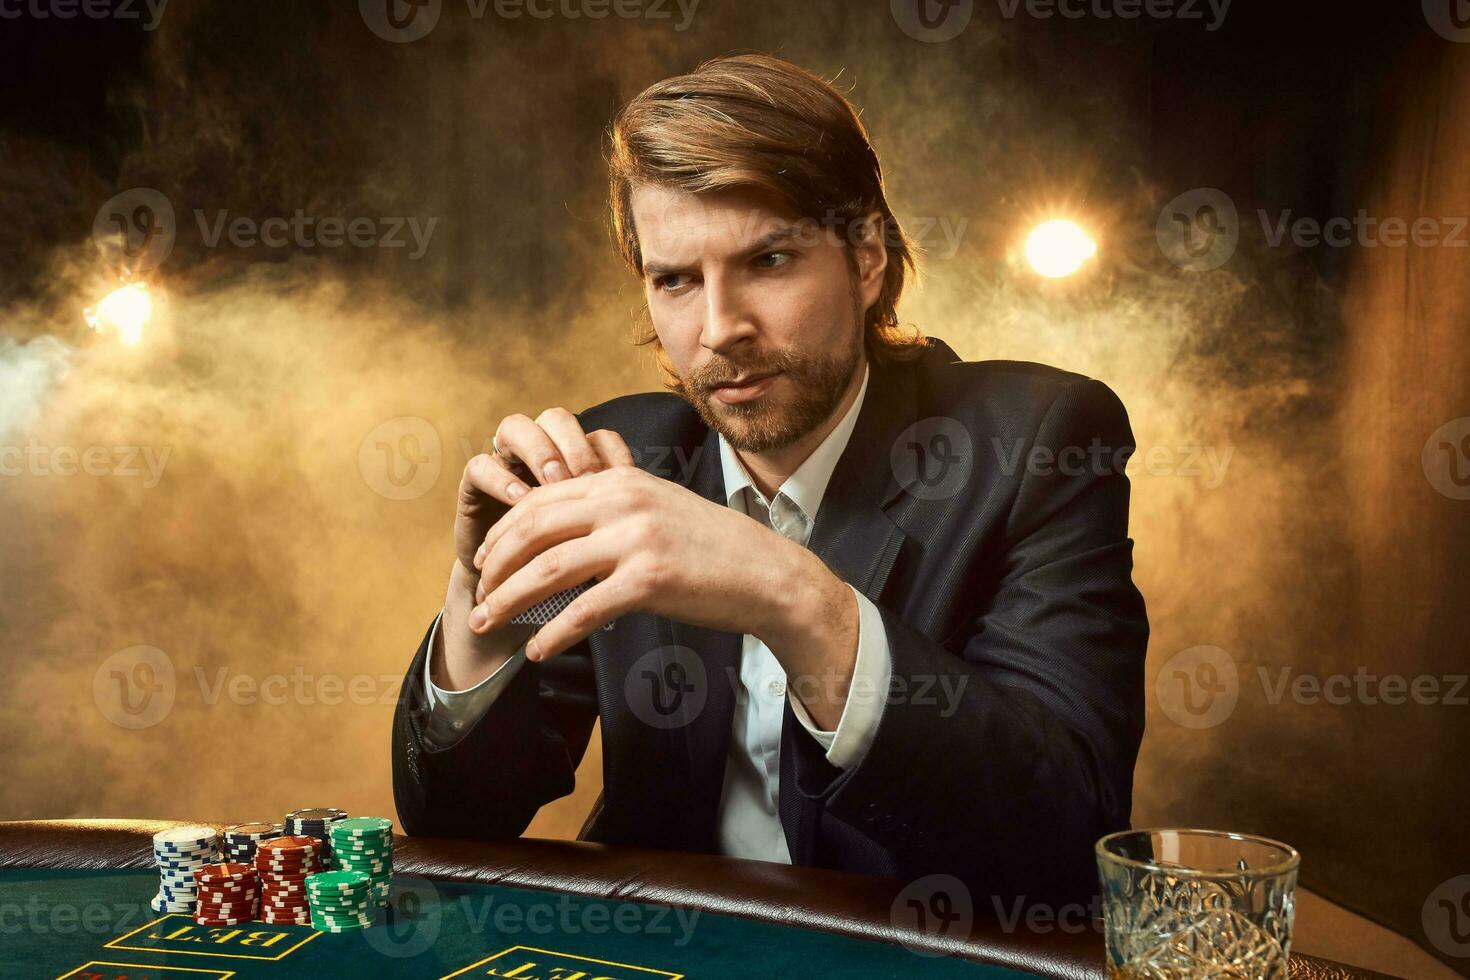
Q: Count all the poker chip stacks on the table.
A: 7